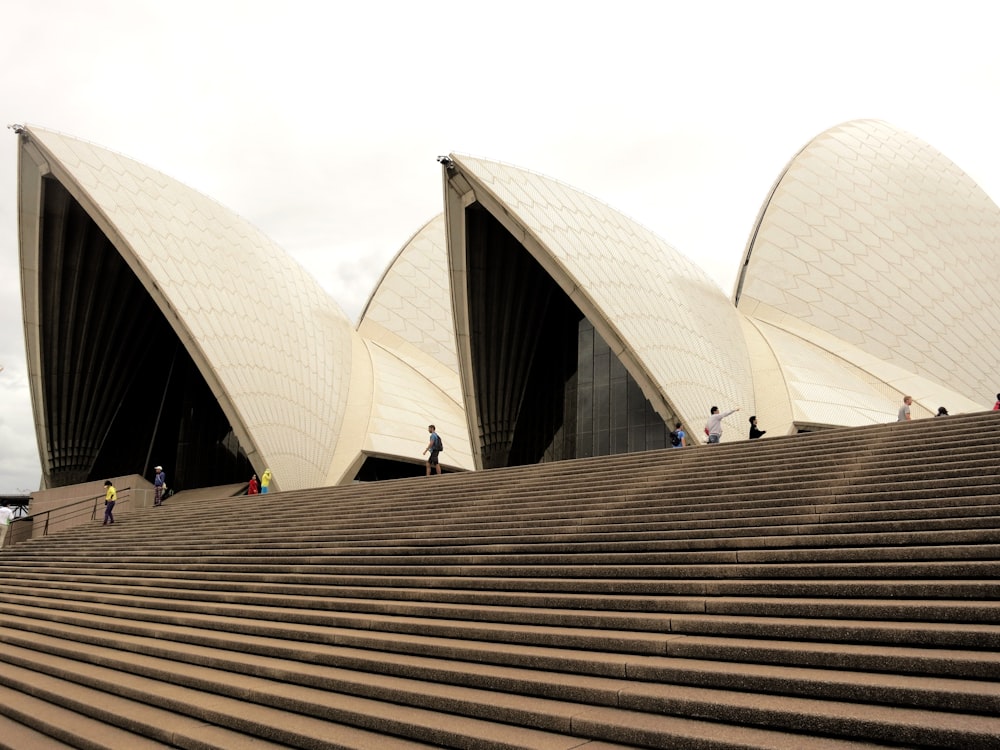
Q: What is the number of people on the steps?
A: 12